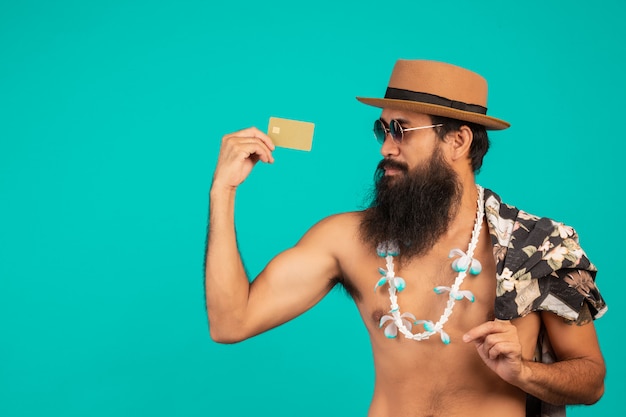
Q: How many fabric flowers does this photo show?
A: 6